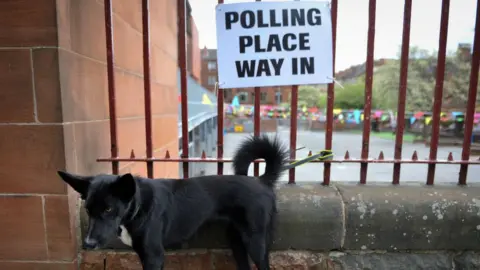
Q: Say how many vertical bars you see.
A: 11